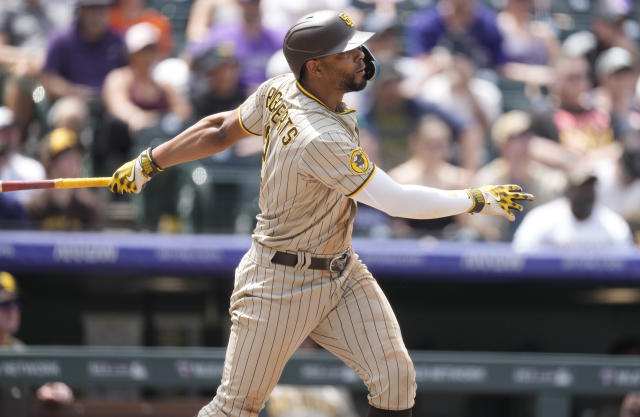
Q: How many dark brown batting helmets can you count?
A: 1